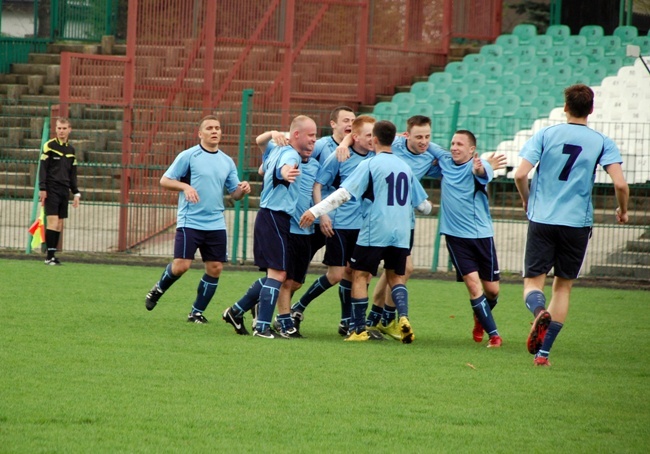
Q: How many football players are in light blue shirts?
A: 9